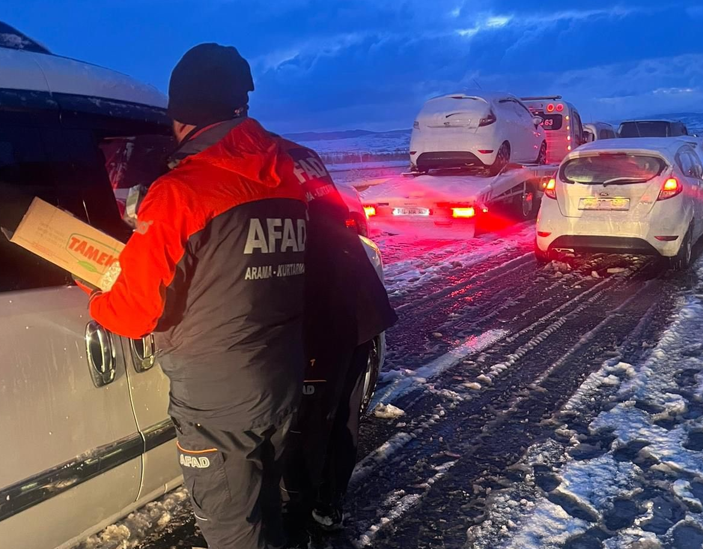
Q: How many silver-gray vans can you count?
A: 1